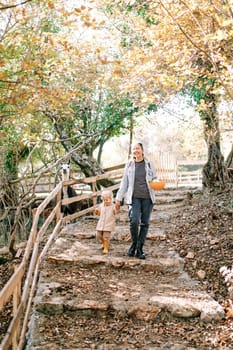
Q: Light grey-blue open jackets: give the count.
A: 1